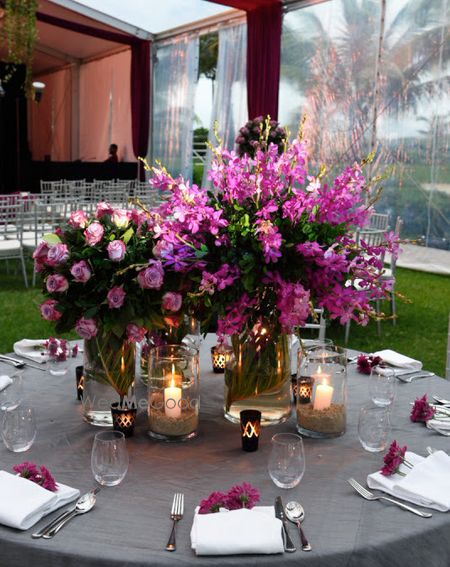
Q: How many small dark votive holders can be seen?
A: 5